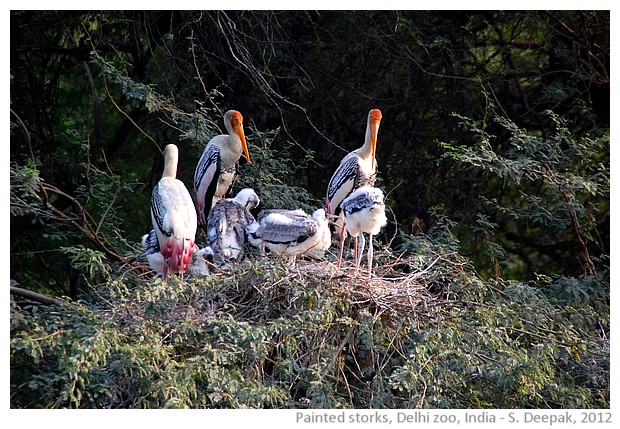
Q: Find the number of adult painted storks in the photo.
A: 3